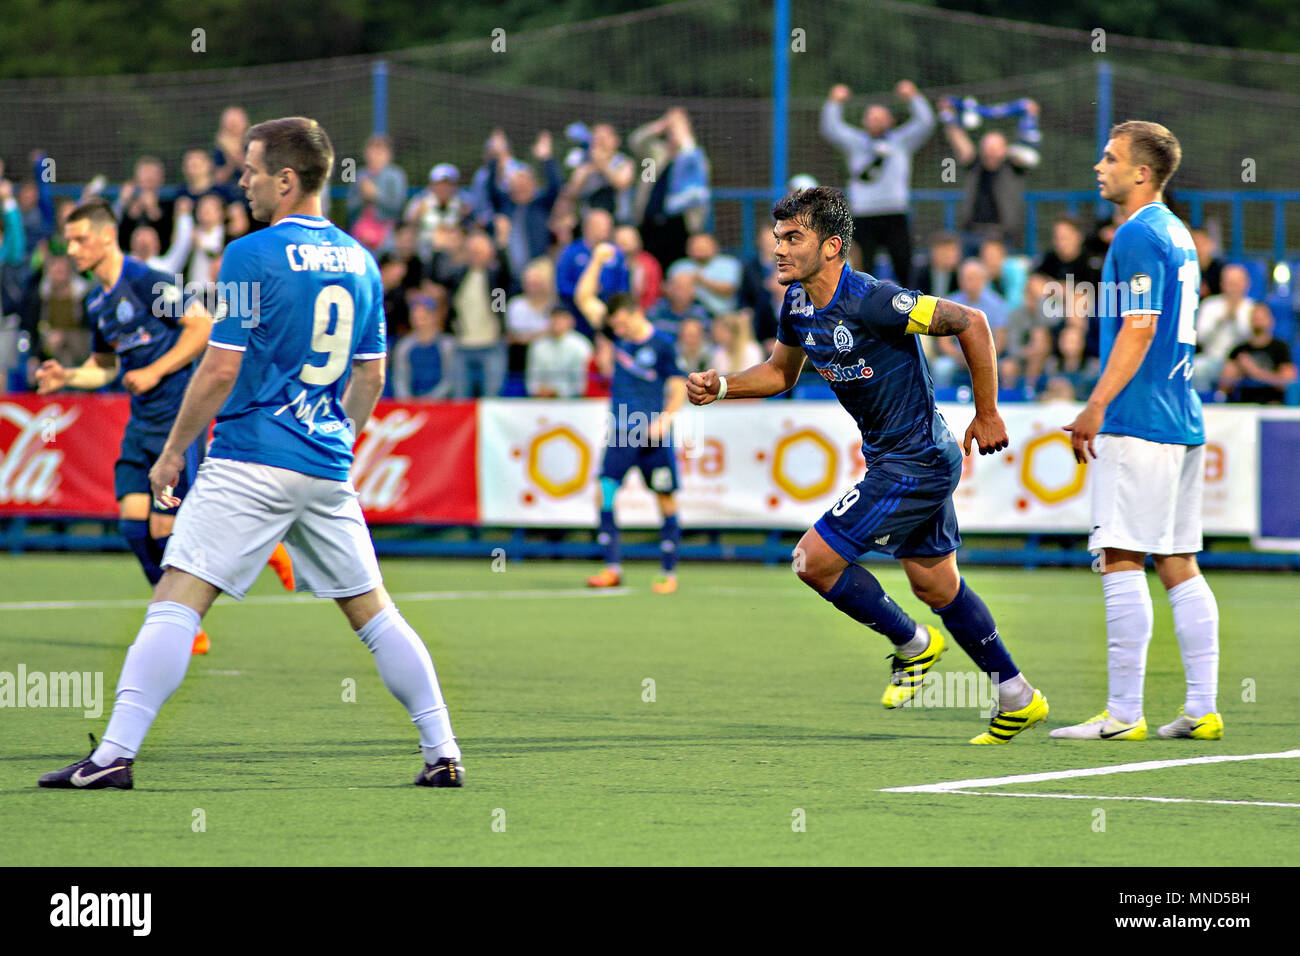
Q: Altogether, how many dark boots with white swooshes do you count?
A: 2